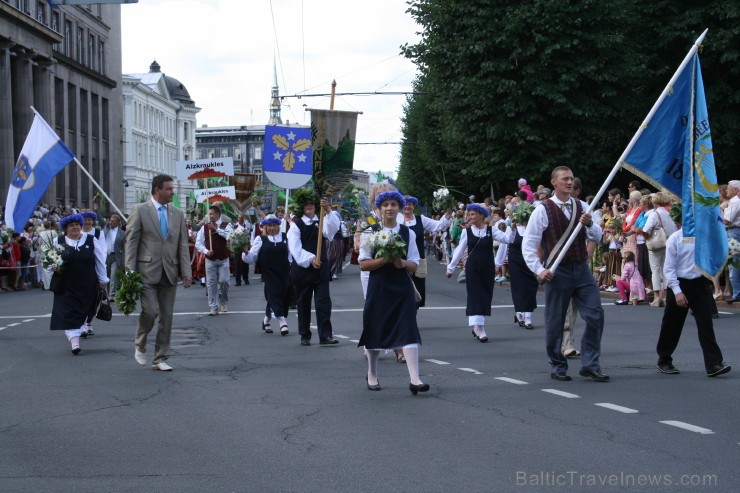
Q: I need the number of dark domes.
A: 1